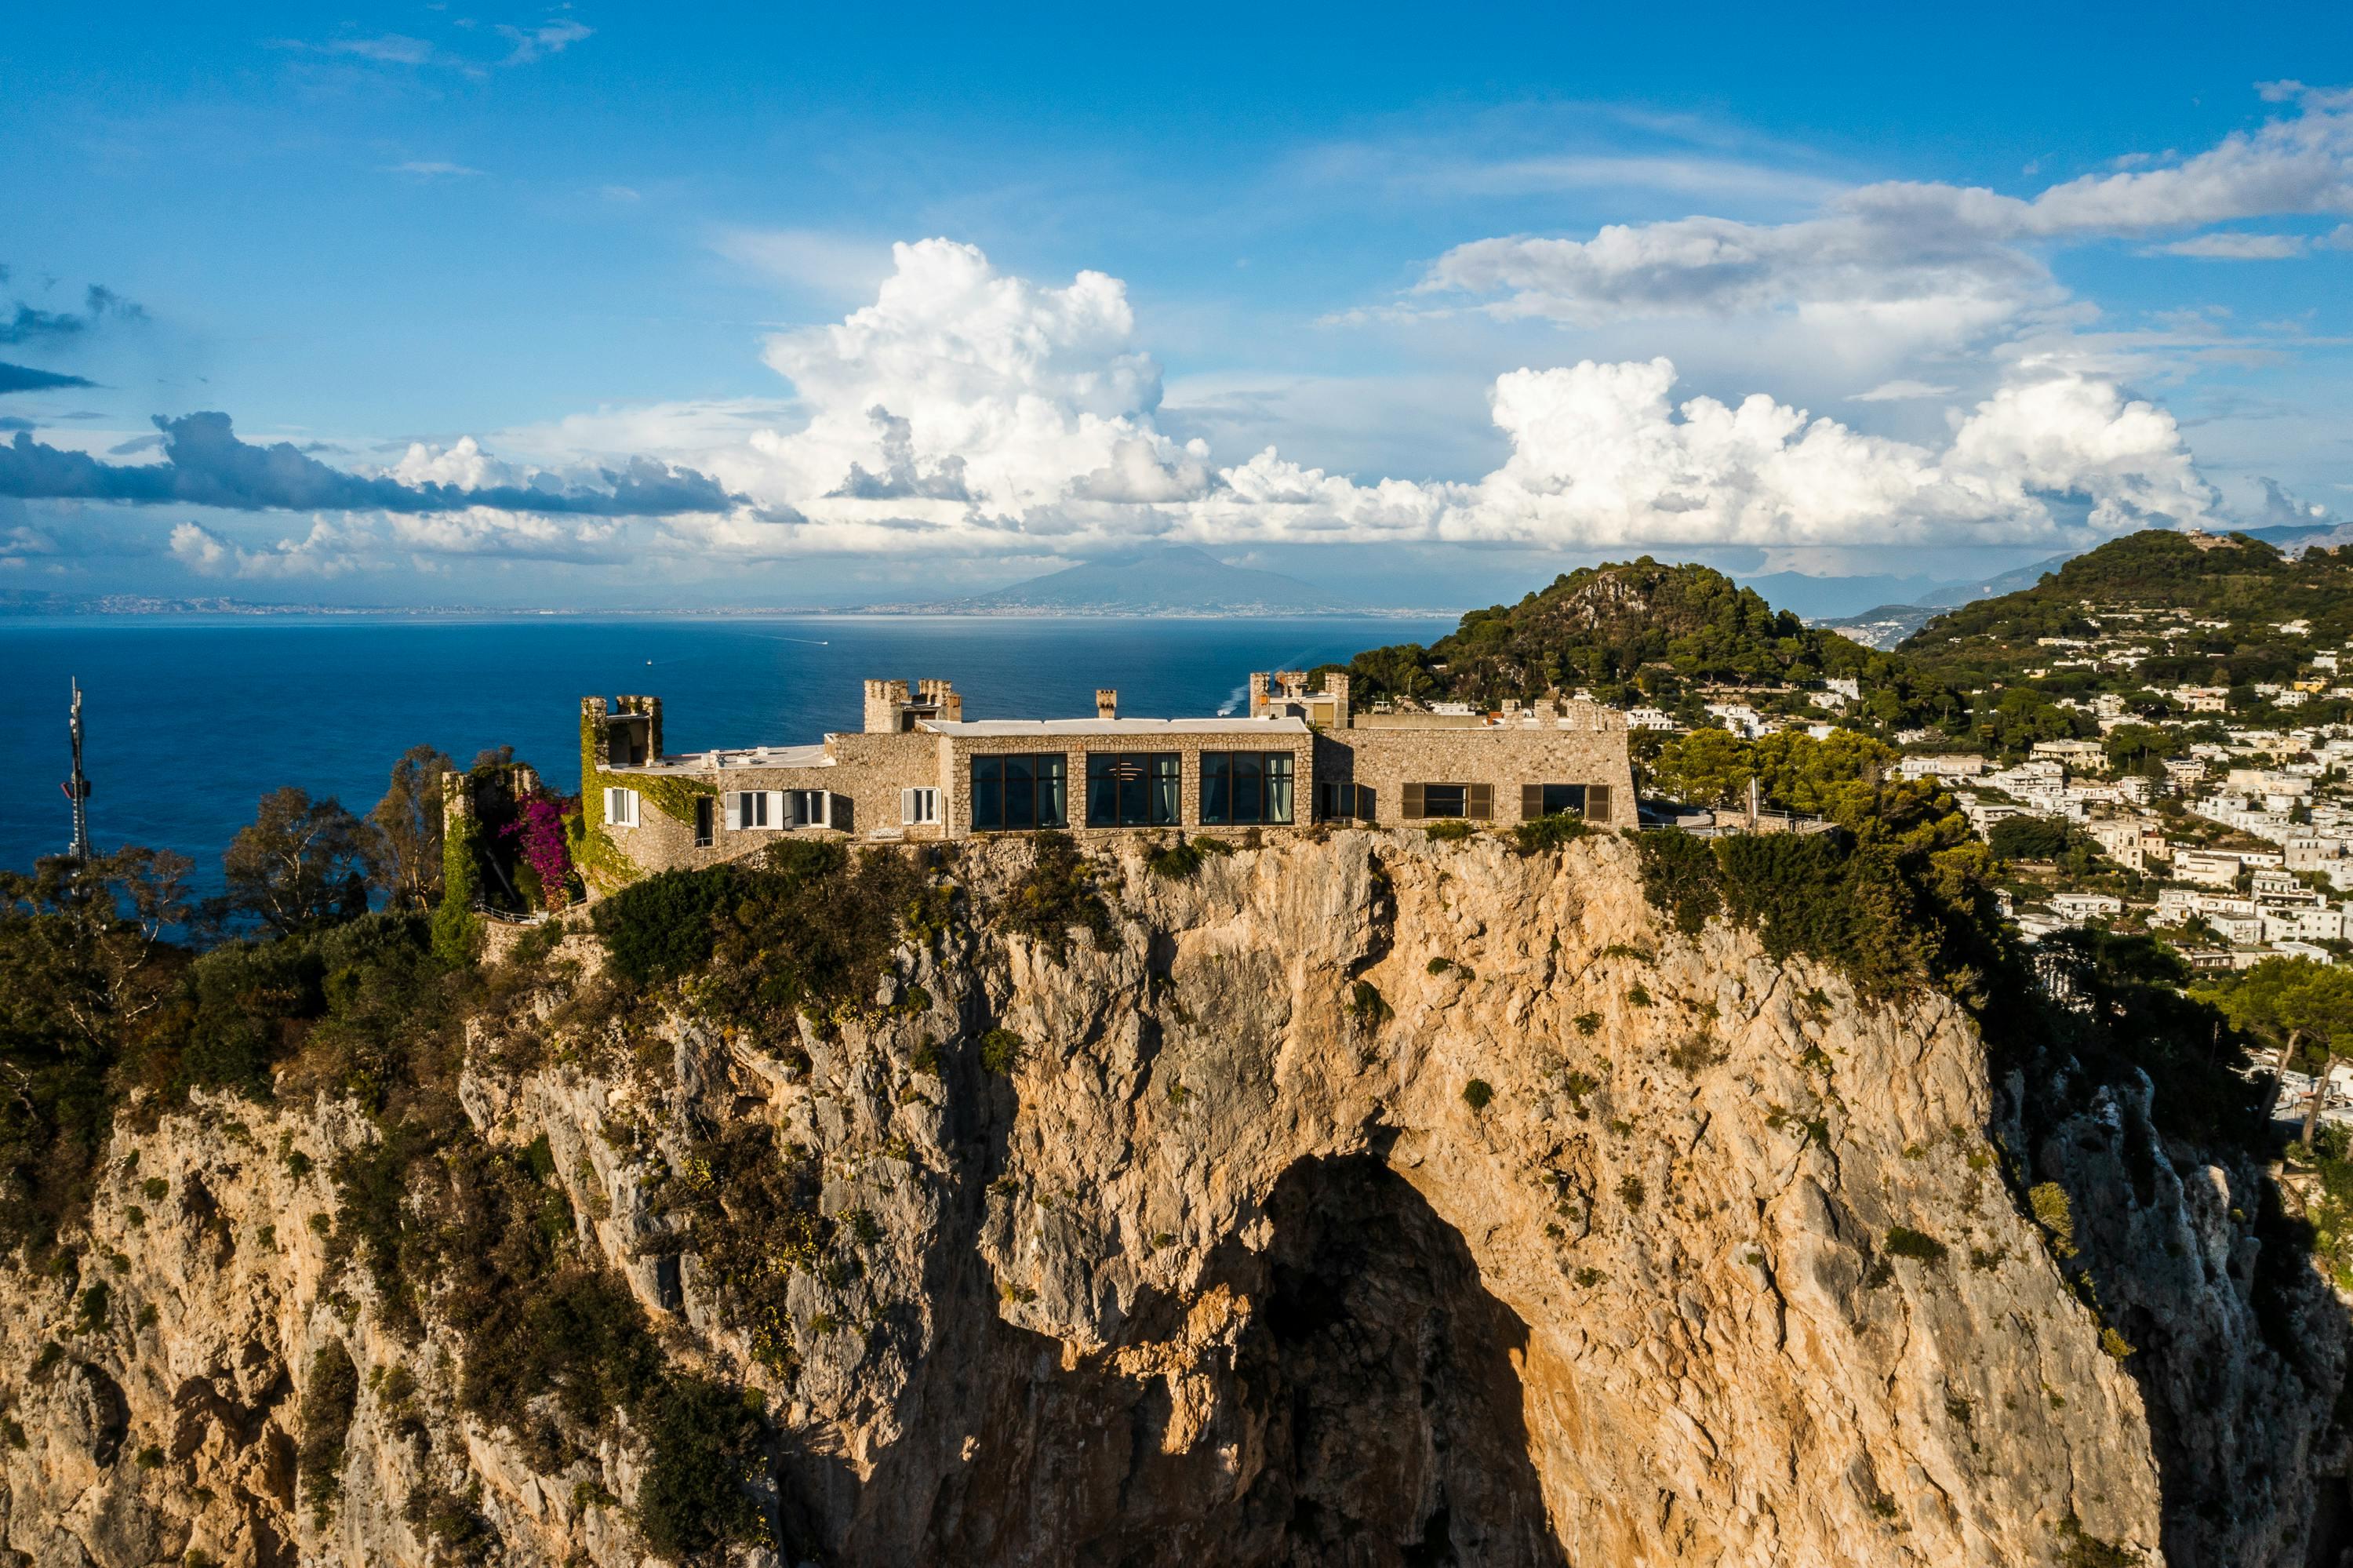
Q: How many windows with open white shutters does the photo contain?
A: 4